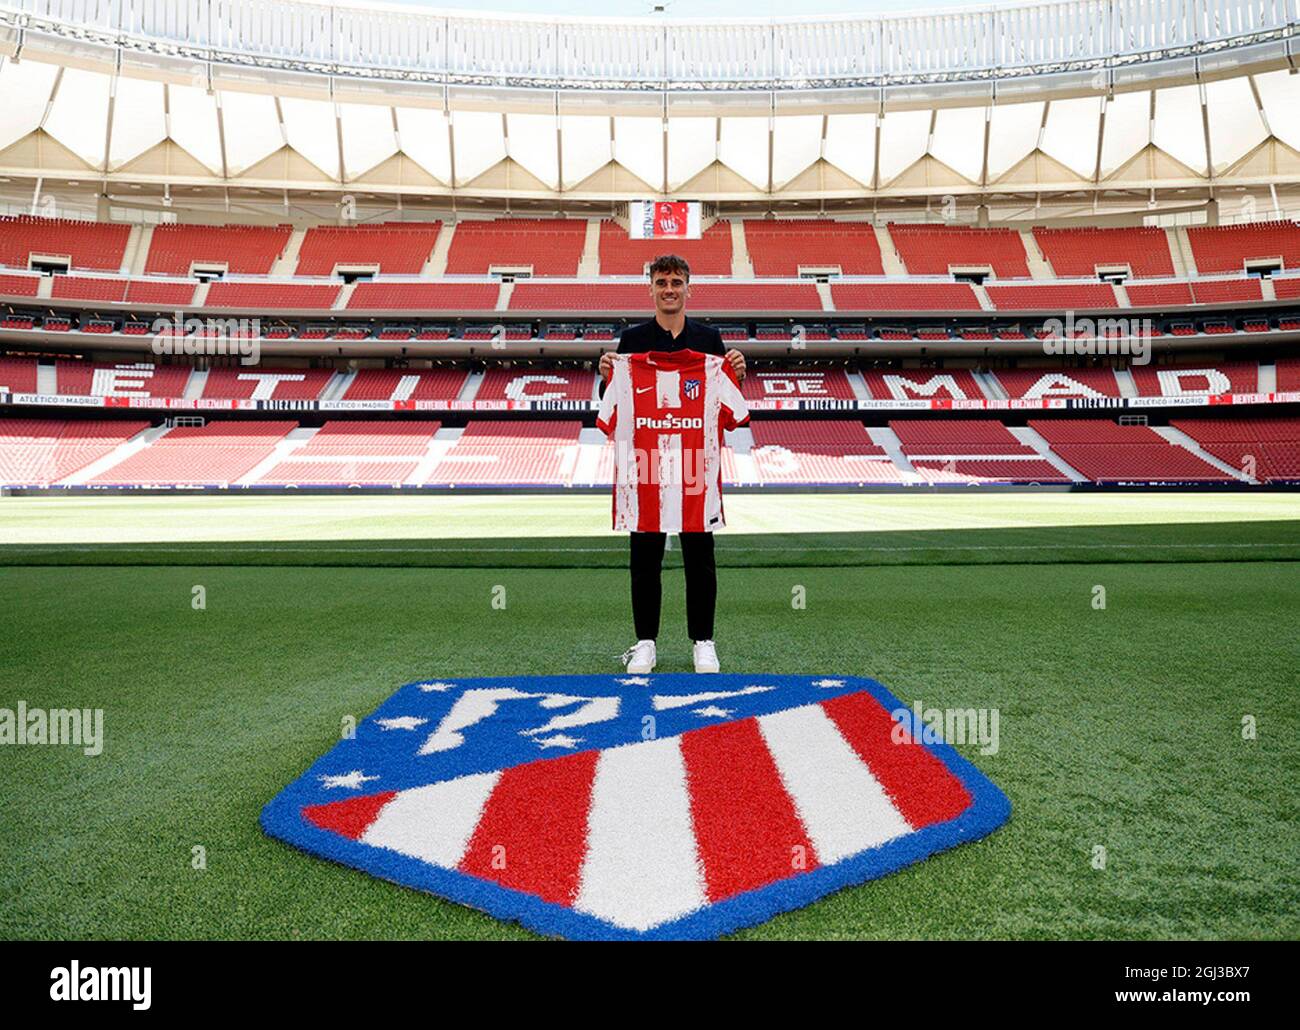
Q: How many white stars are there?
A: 7